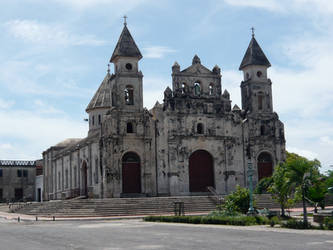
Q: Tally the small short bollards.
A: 3